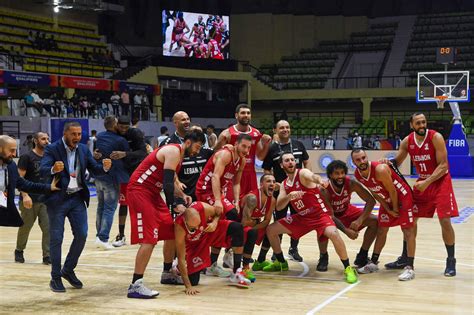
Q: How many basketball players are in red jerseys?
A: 9